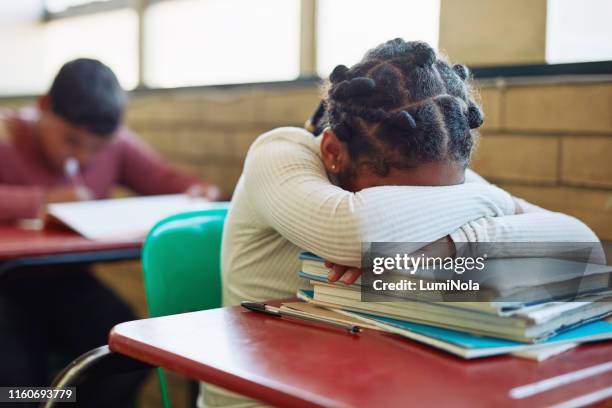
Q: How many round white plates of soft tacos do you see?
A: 0